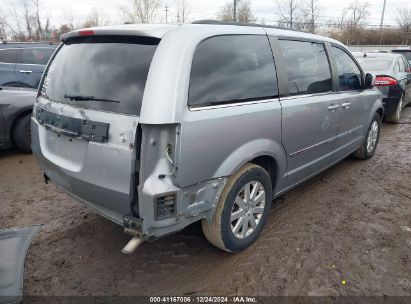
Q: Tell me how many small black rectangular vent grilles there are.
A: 1